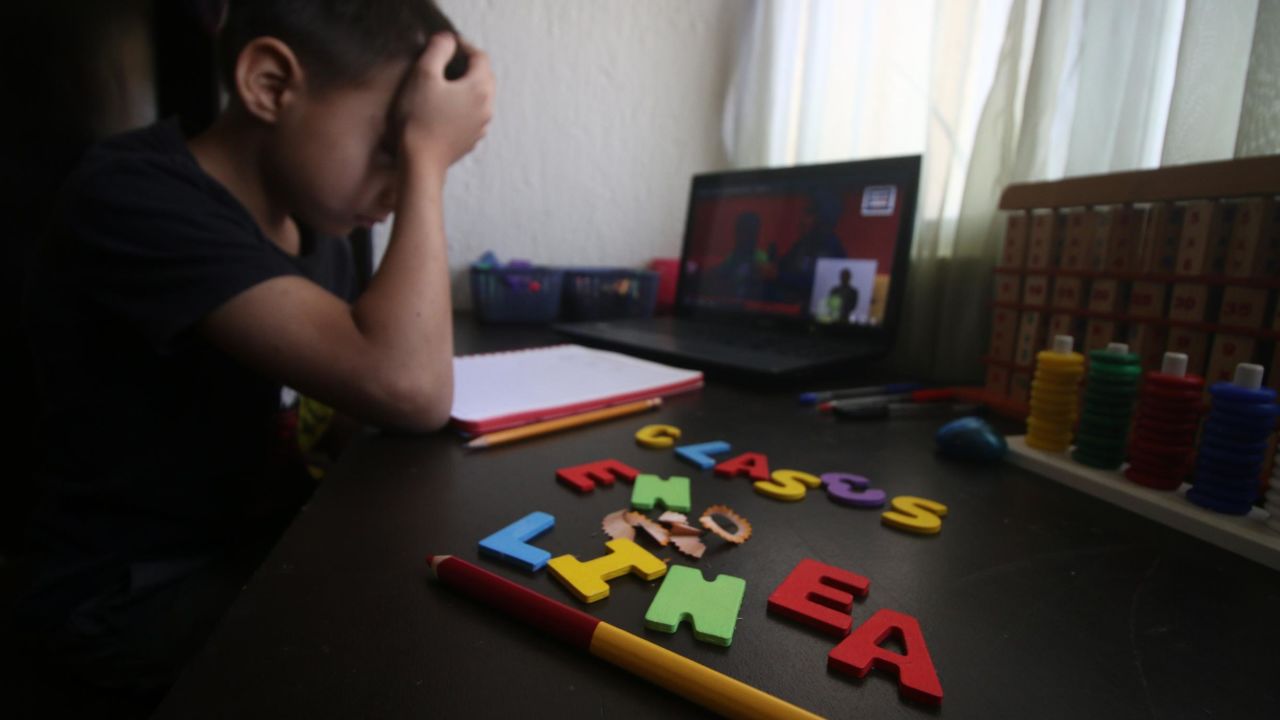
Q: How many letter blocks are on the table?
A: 13